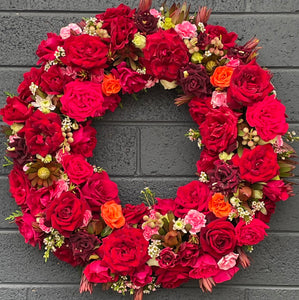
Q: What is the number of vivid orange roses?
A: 4